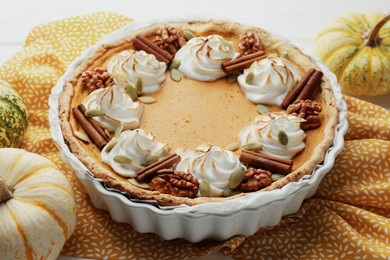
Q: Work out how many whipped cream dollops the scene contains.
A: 7